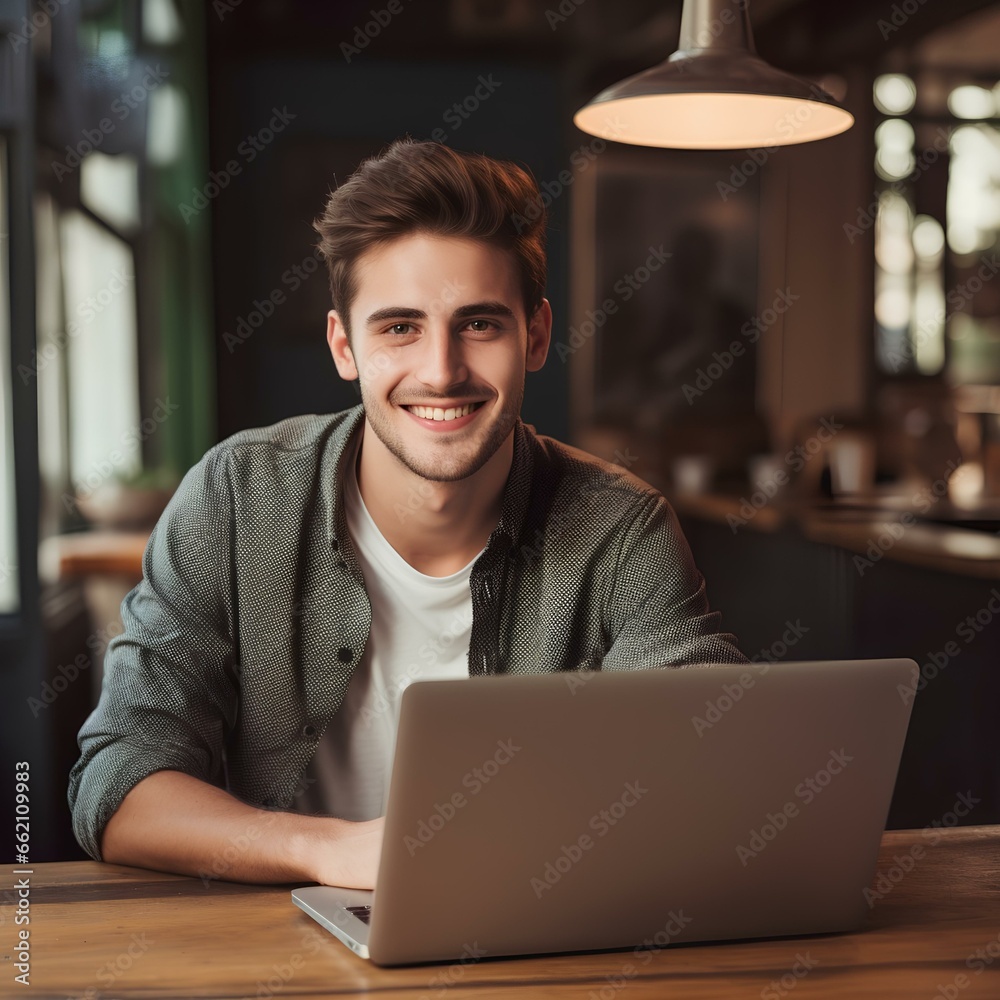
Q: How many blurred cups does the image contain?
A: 3